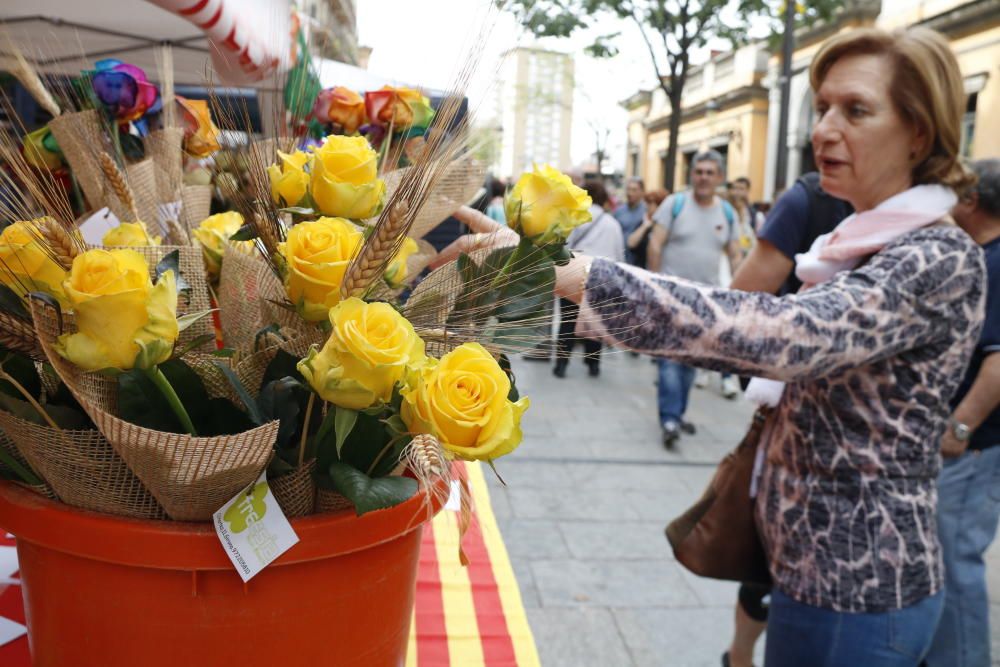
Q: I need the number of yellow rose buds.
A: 11